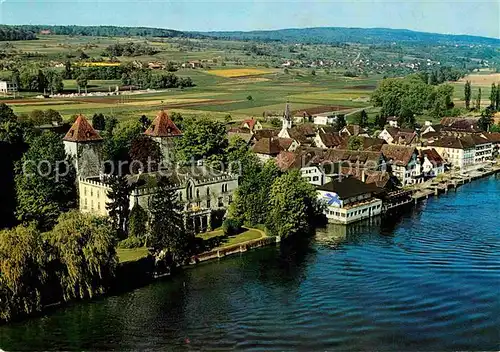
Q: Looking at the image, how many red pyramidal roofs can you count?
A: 2